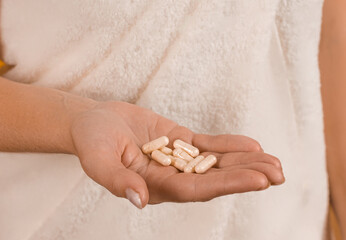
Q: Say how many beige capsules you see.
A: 8